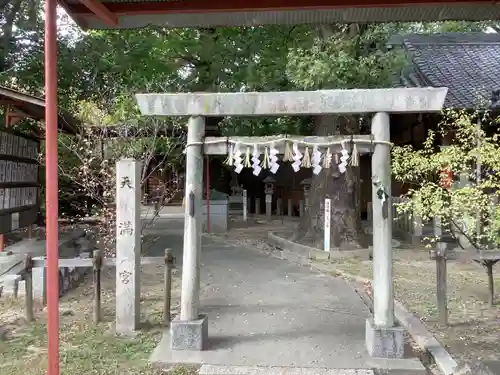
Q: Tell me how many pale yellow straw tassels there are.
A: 7